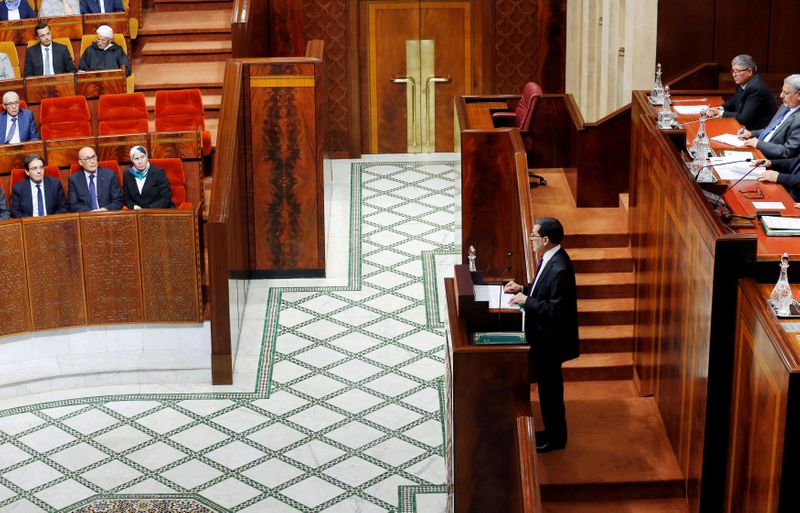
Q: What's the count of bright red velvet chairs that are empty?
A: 3